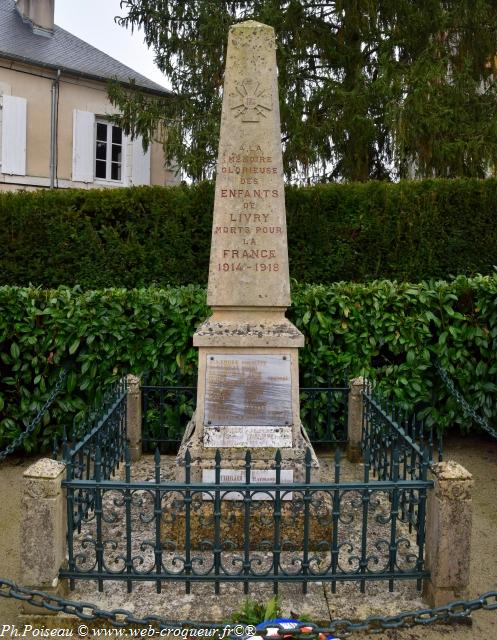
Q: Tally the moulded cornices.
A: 1